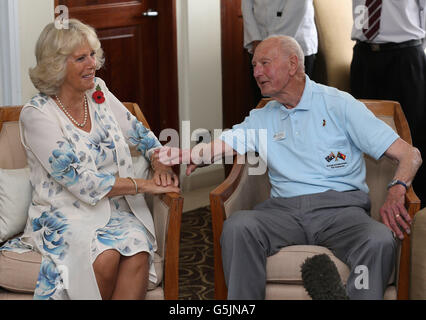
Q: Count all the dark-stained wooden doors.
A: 2